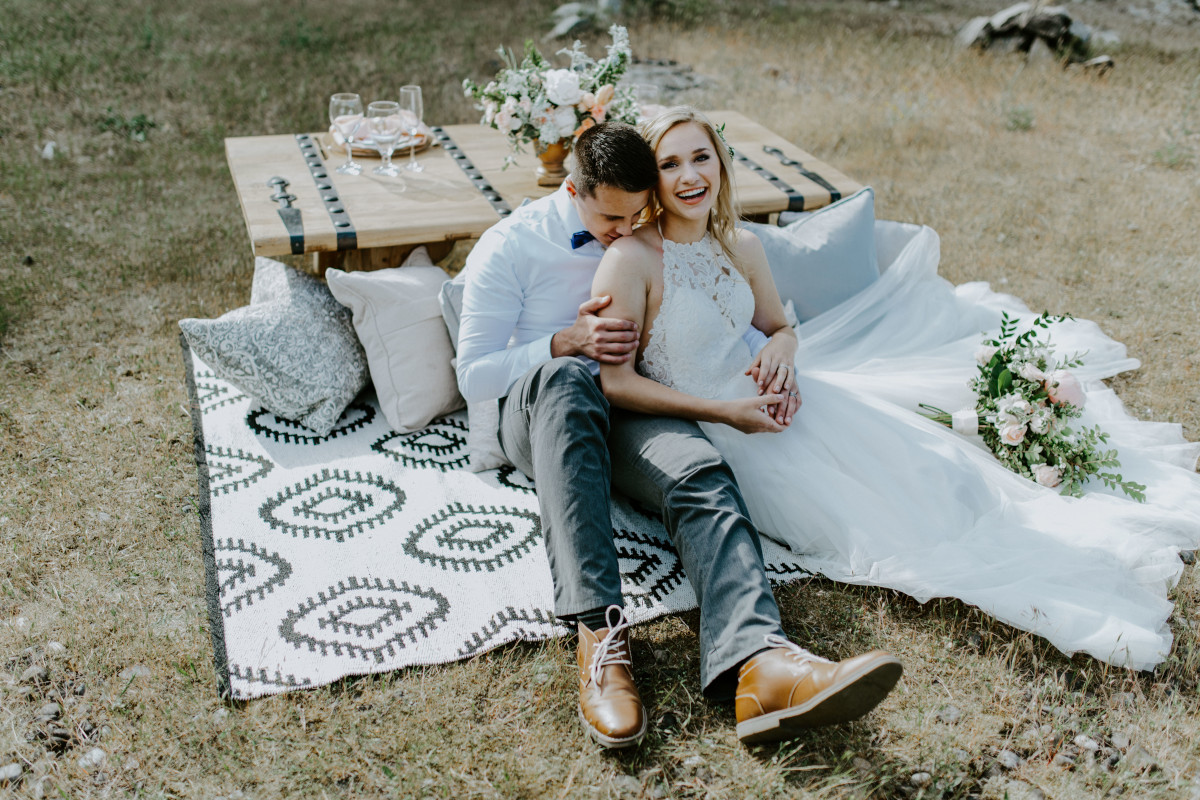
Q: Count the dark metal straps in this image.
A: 5